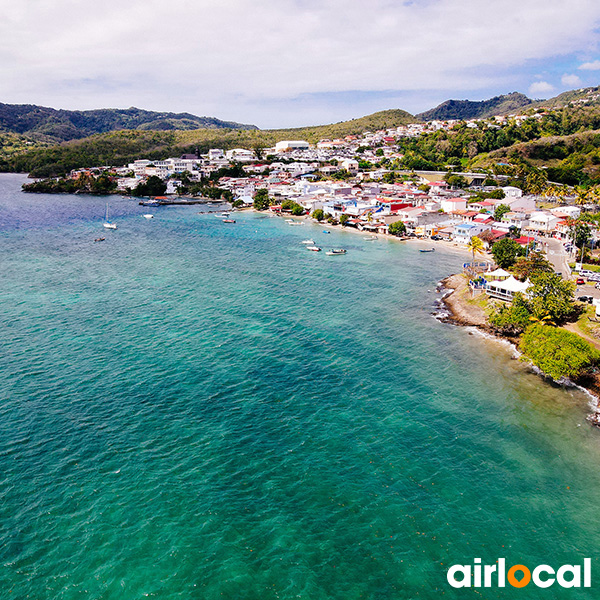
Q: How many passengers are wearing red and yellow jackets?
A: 0